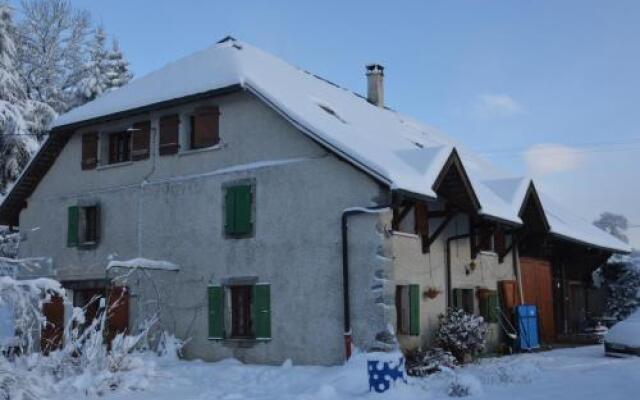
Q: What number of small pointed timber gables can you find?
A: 2